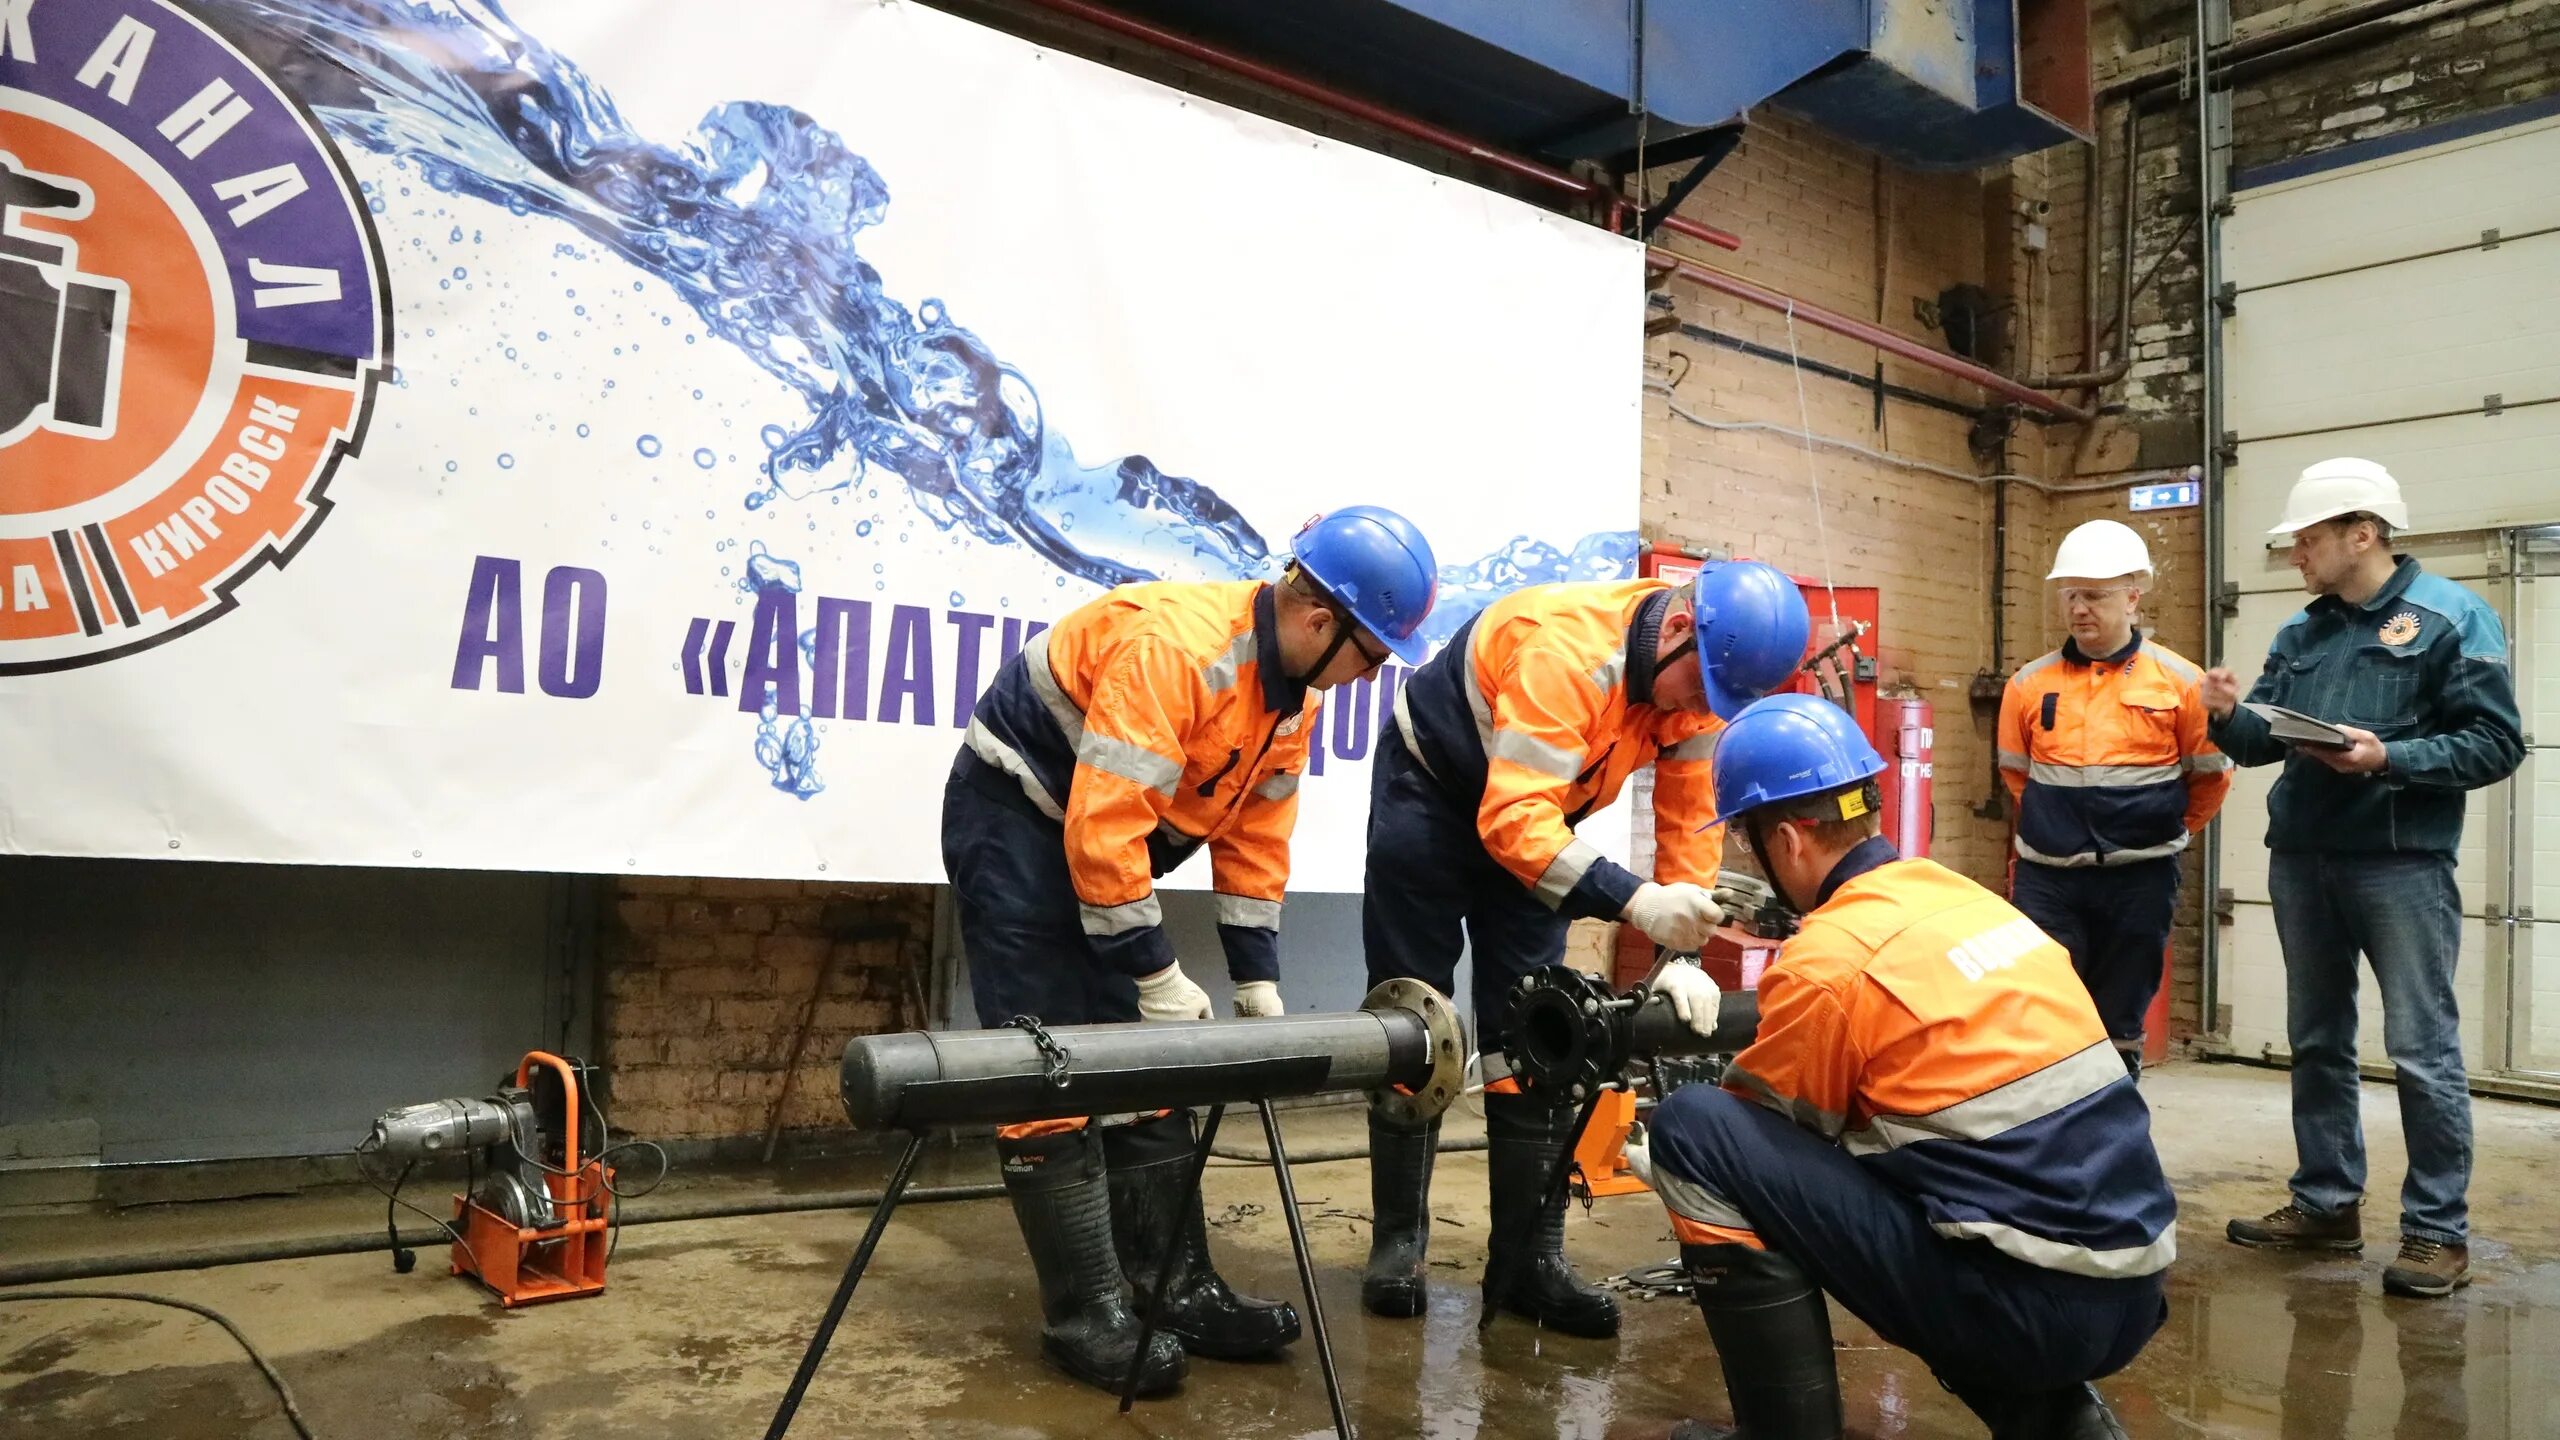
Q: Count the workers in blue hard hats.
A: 3